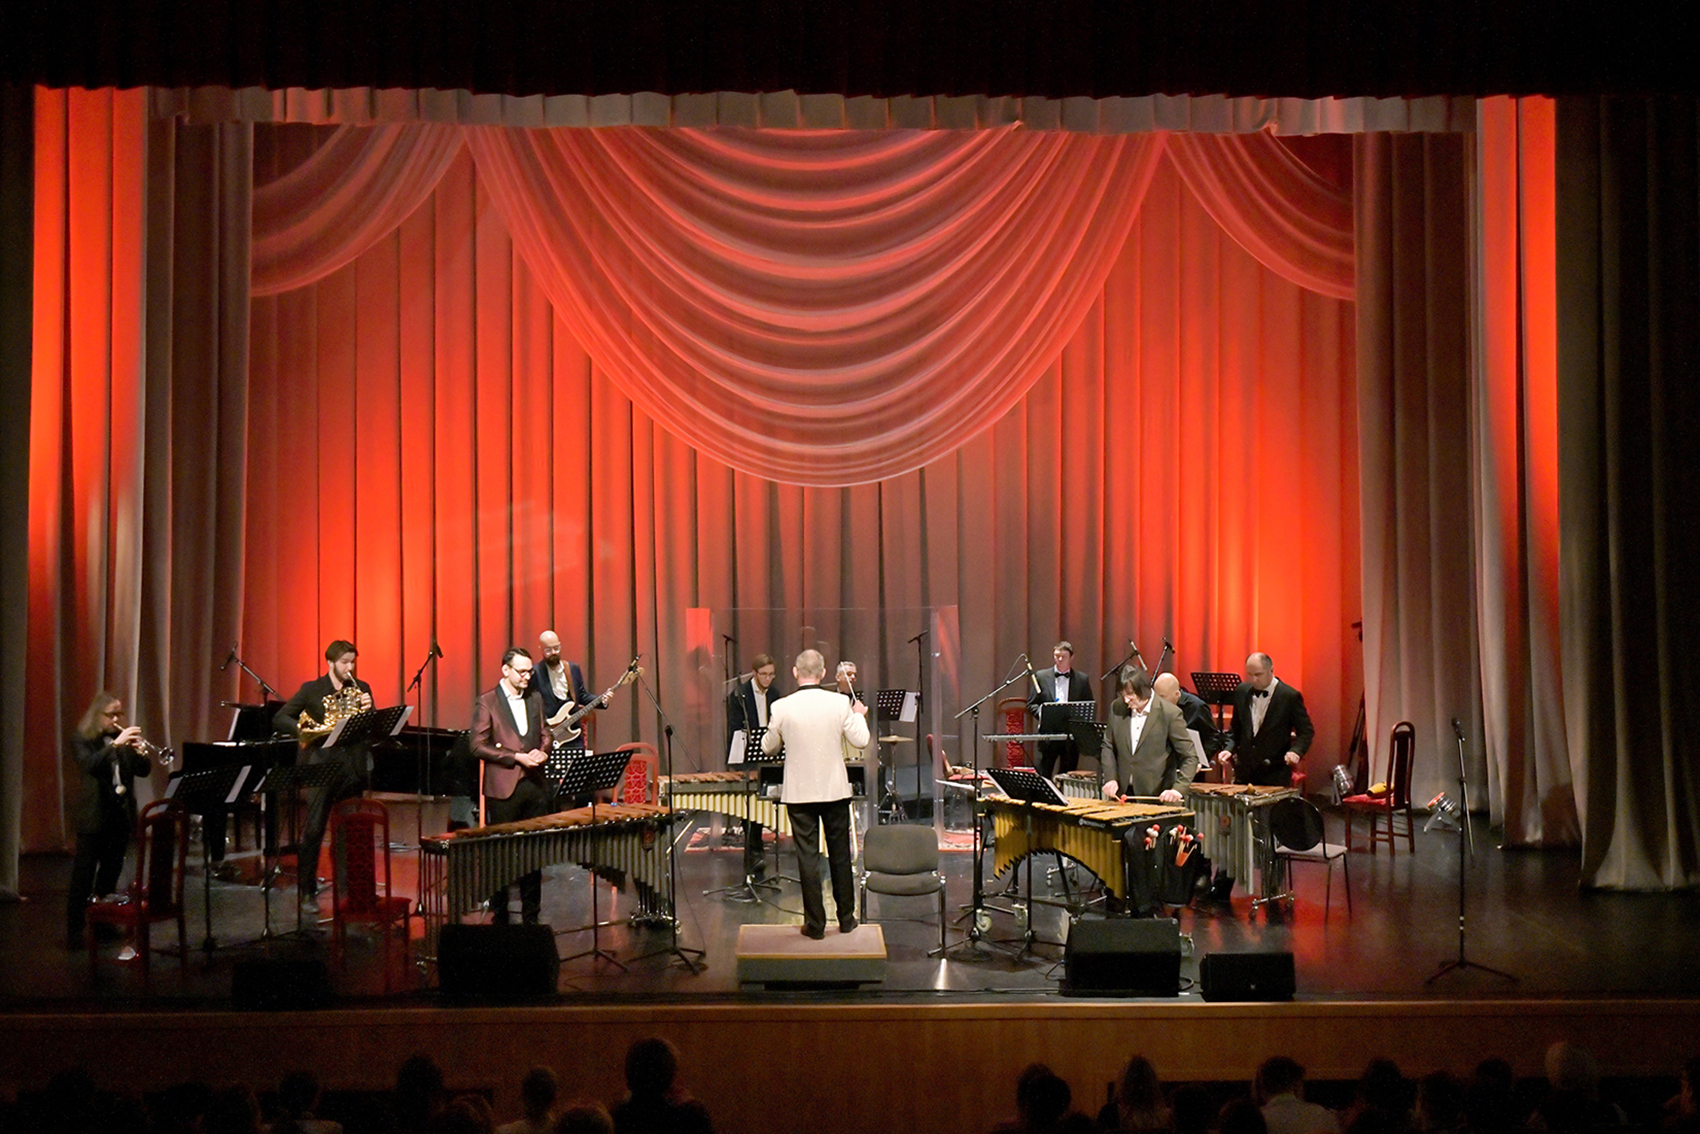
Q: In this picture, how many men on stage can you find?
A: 11